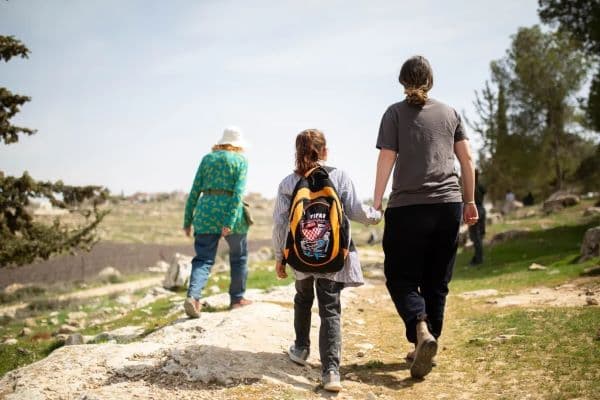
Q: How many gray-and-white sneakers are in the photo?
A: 2